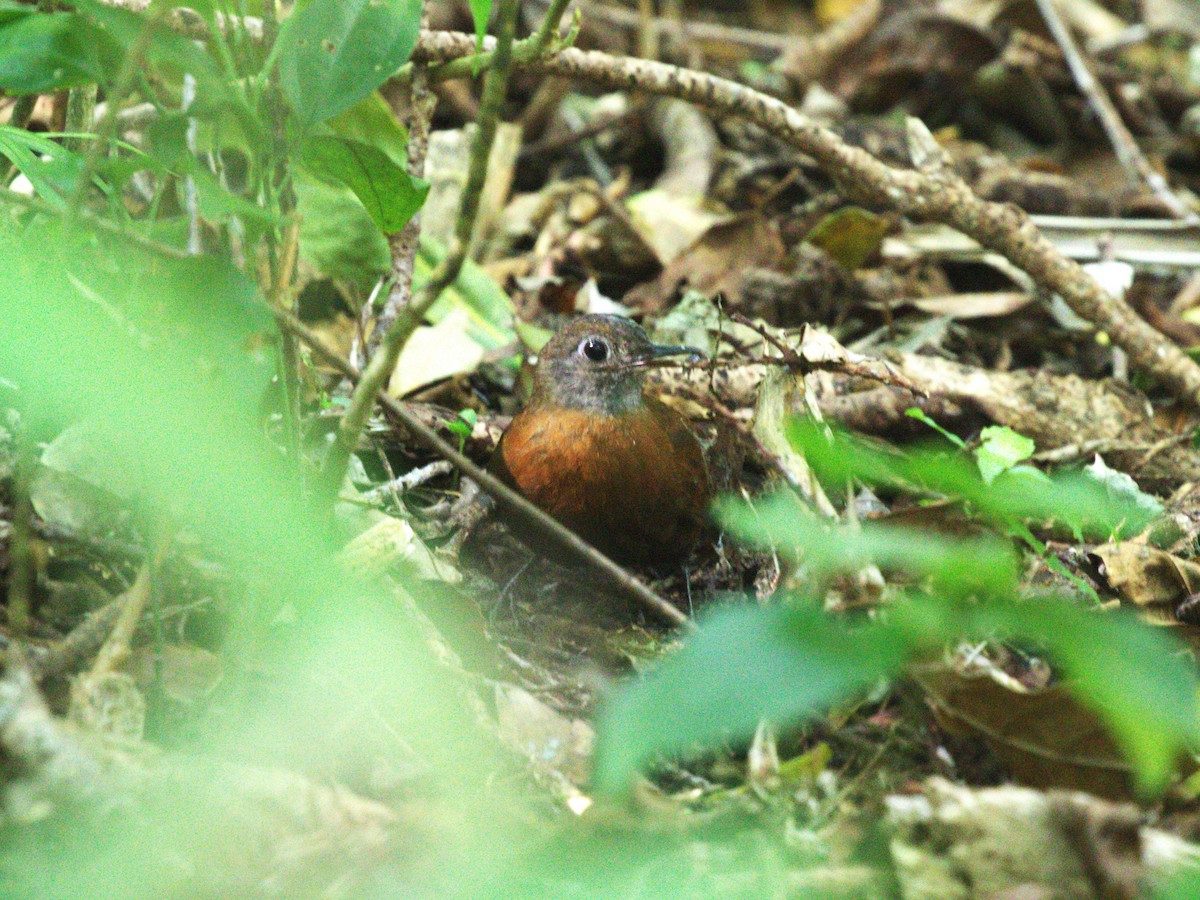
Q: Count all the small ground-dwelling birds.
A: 1